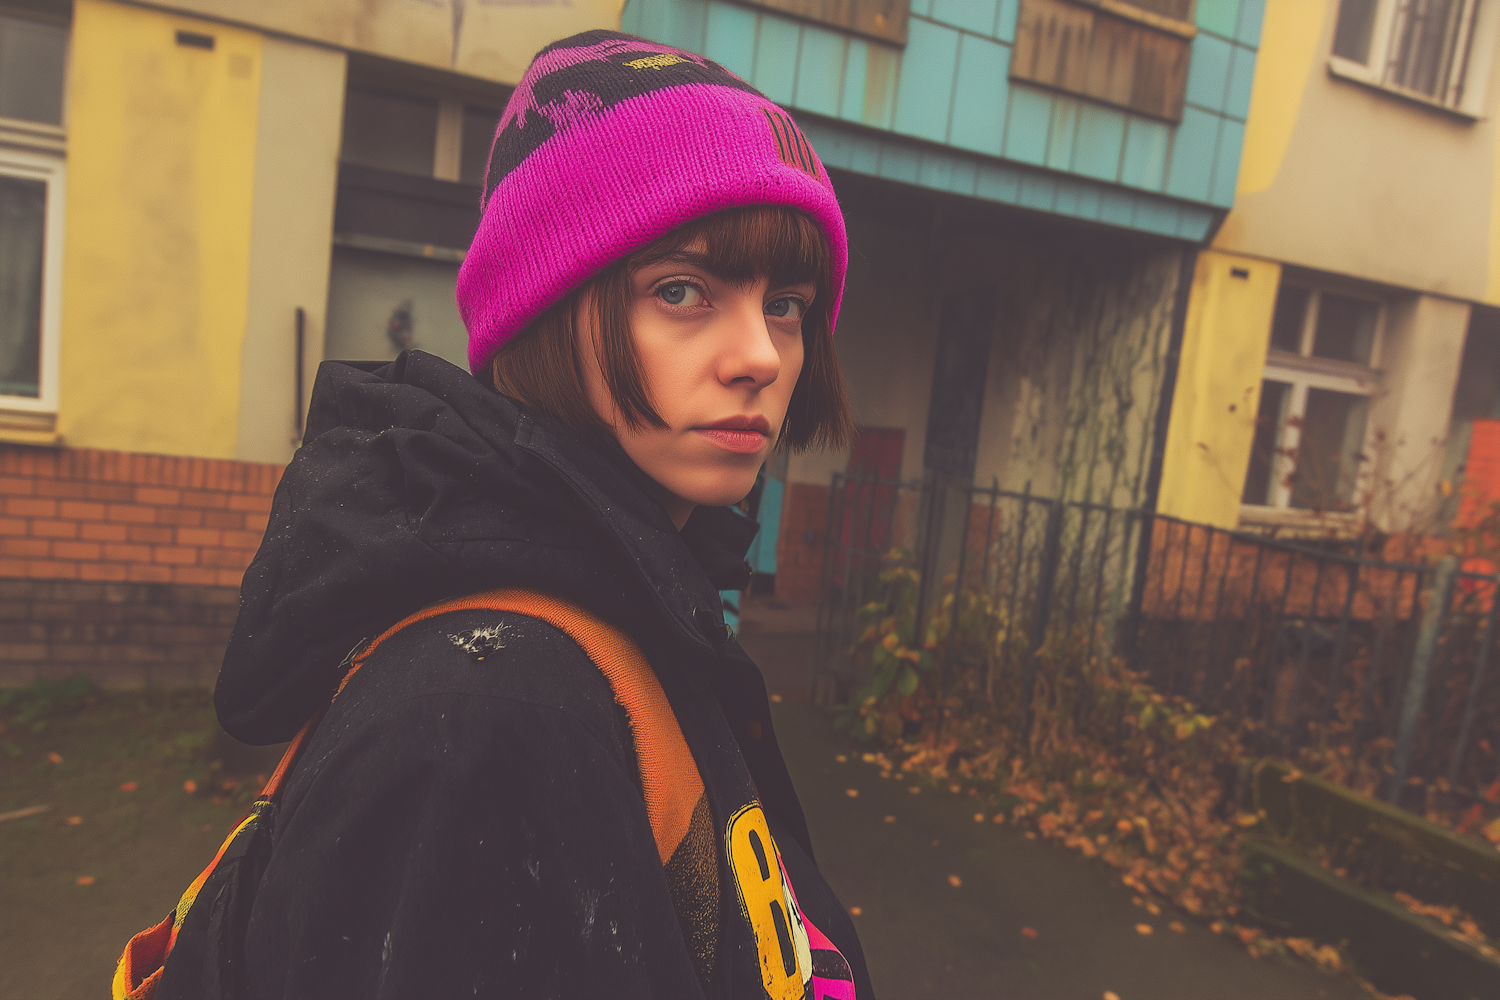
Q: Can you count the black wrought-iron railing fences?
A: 1